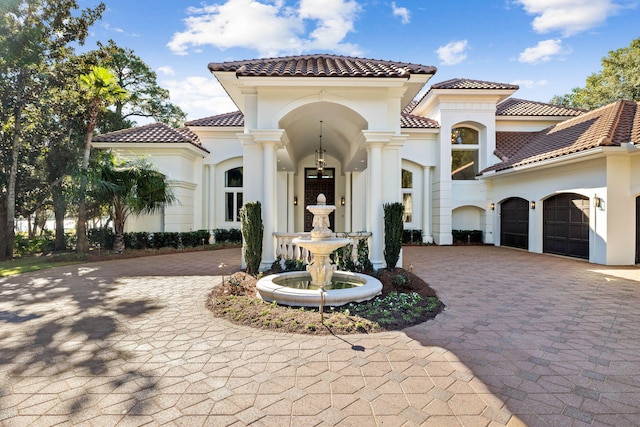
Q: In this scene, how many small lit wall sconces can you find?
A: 5